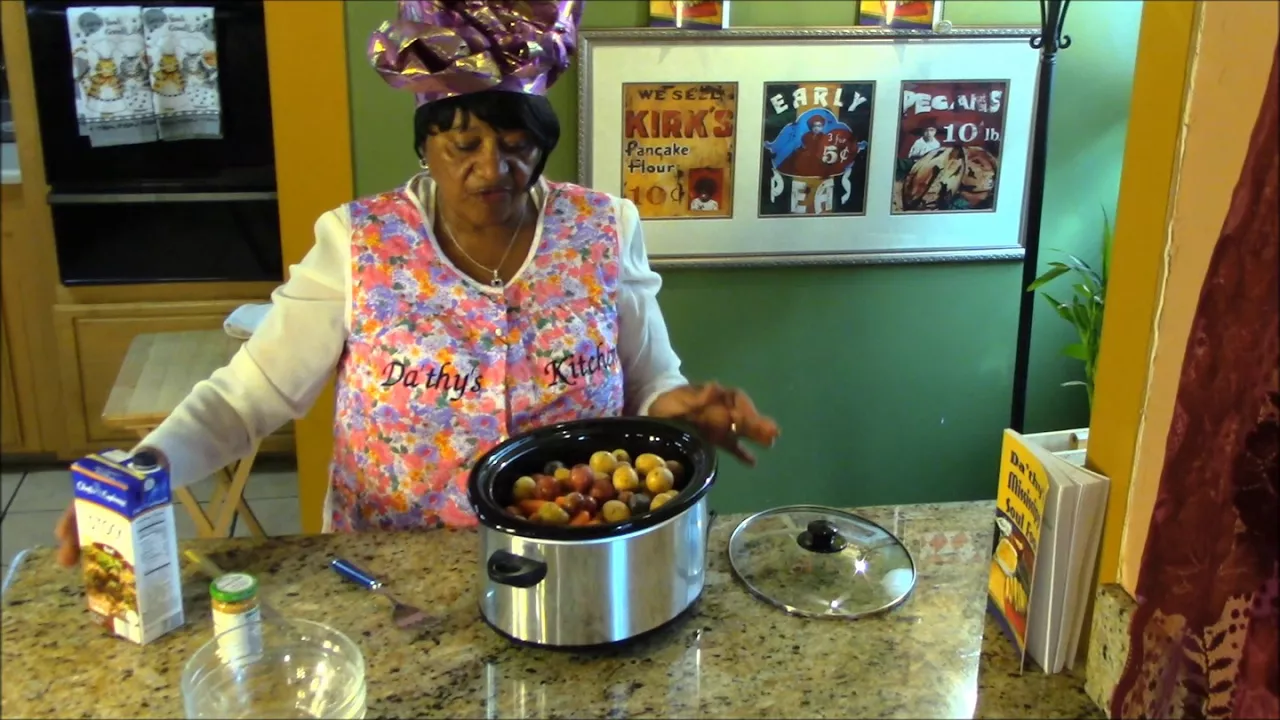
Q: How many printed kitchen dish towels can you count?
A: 2